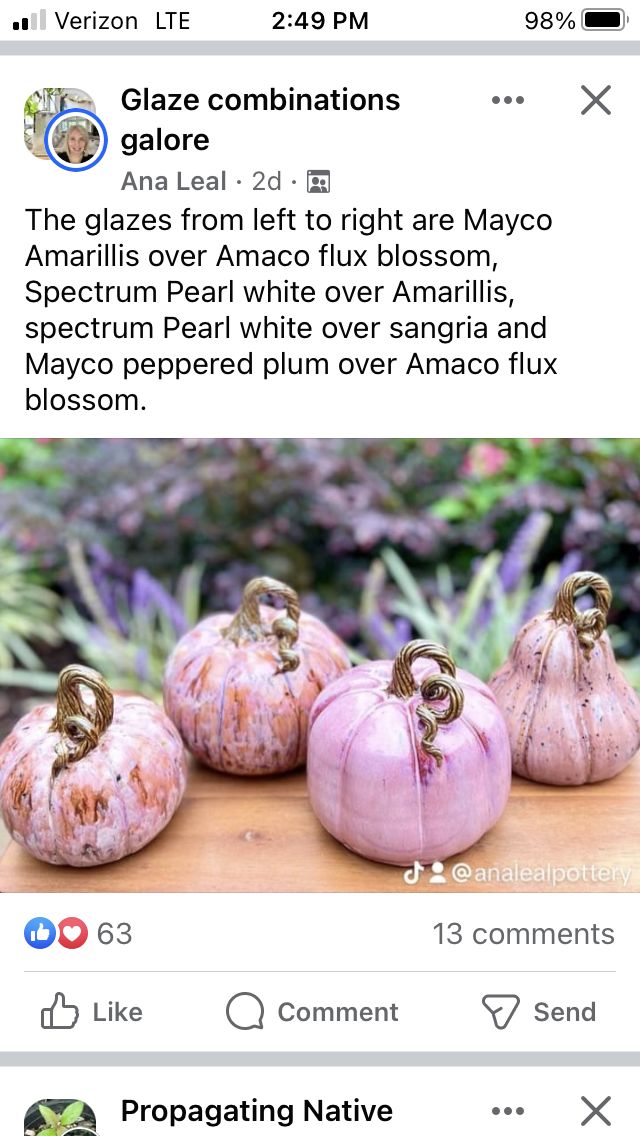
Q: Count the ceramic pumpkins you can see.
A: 4